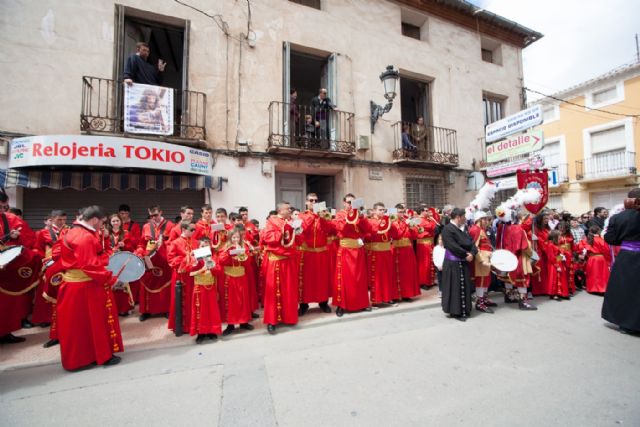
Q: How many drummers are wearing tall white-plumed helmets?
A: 2